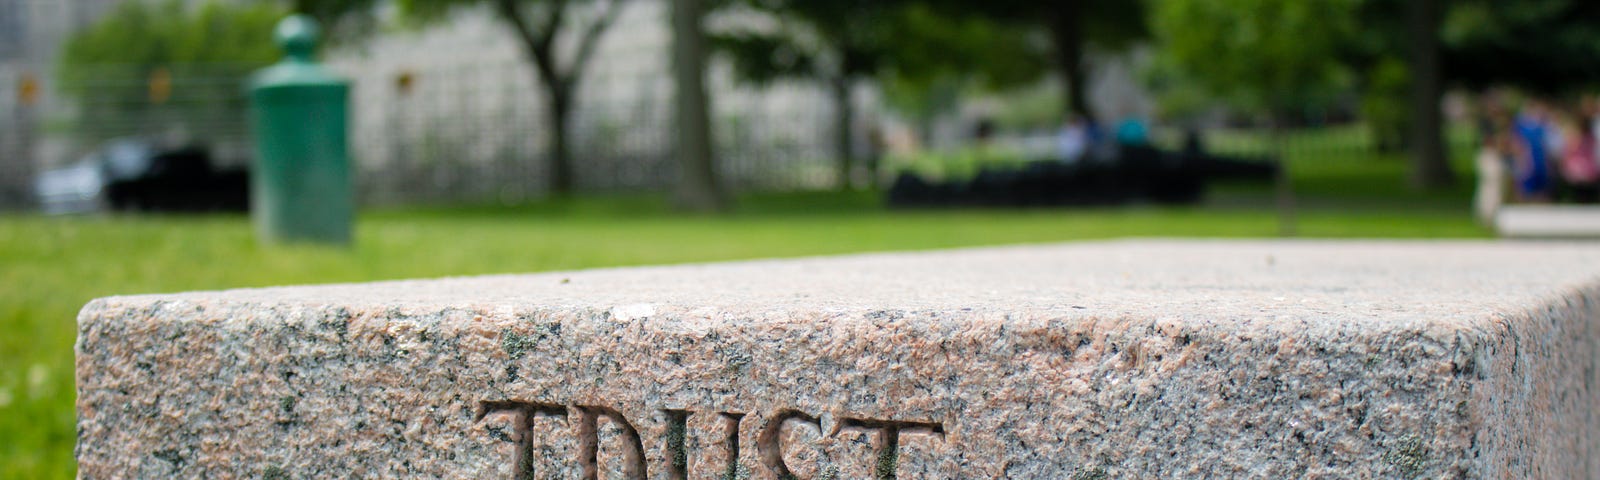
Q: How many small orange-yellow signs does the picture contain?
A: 3